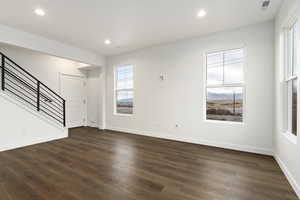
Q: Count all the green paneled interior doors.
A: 0